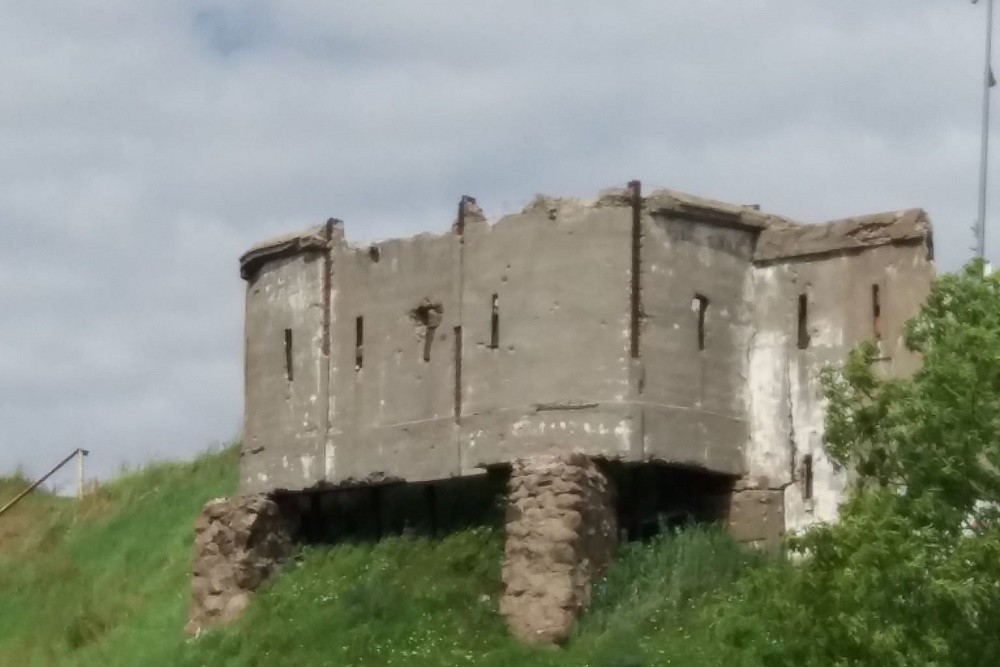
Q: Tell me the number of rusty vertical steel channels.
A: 3